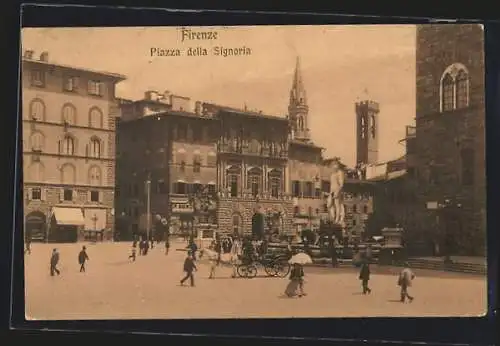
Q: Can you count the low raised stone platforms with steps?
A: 1